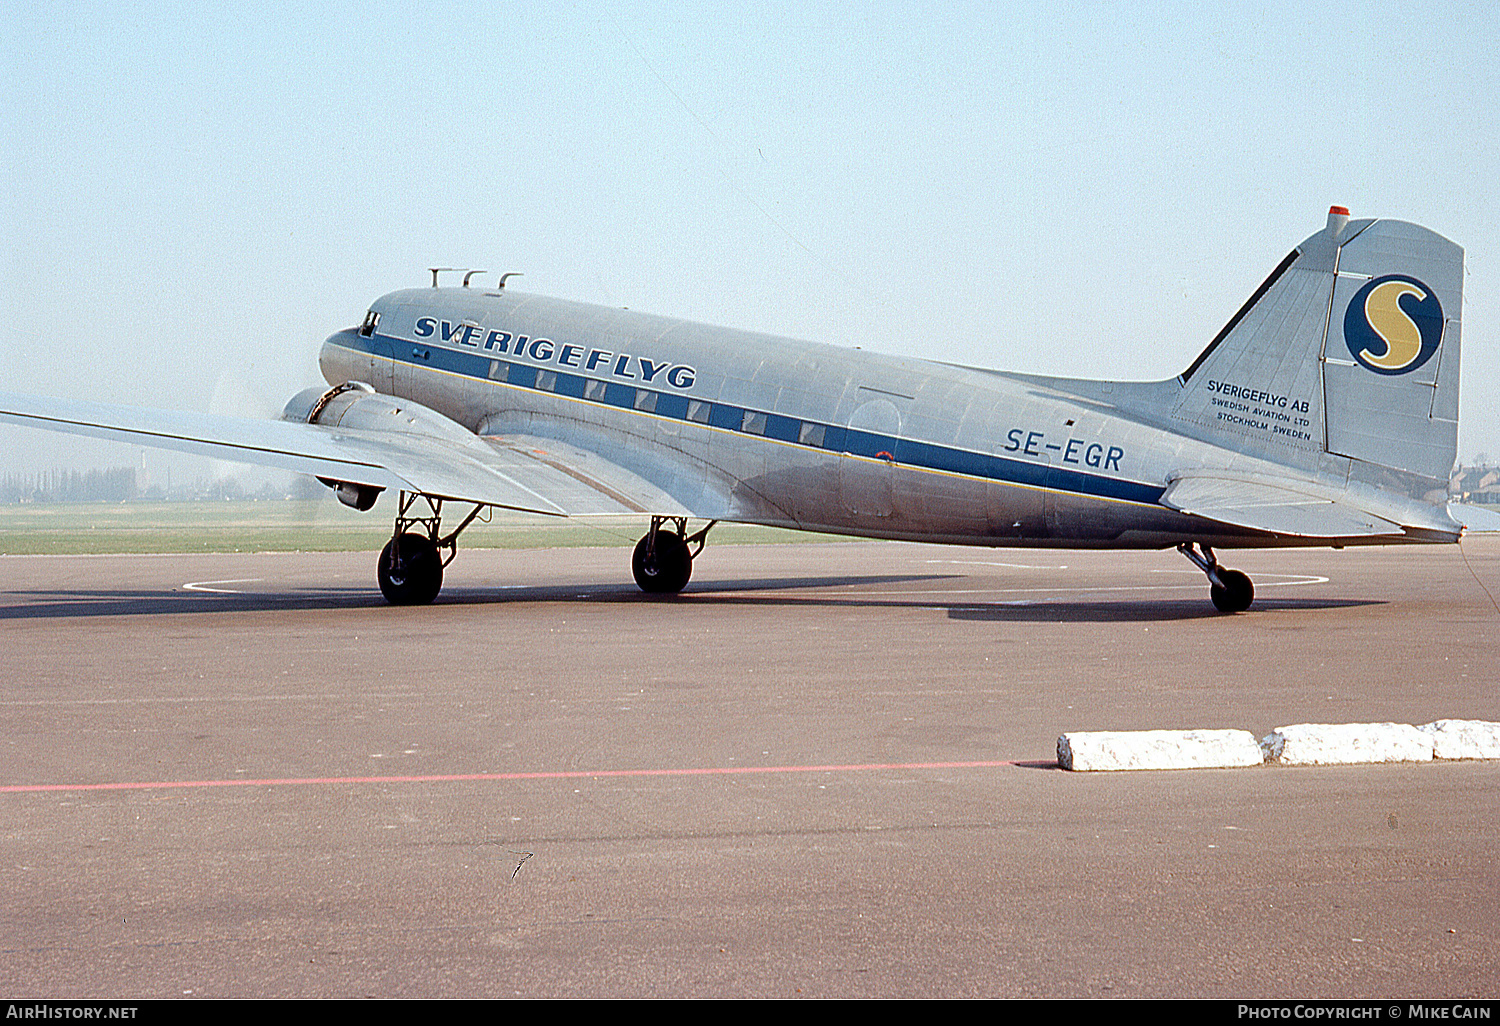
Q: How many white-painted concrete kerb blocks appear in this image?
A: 3